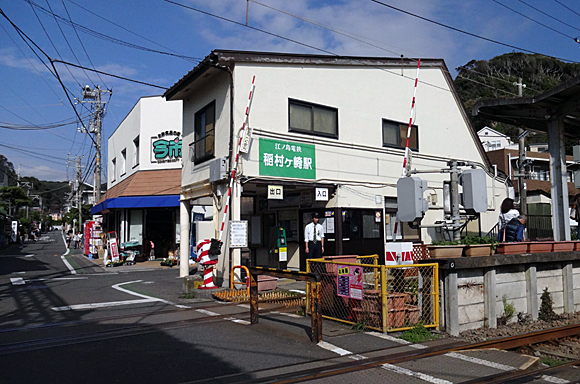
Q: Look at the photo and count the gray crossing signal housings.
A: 2